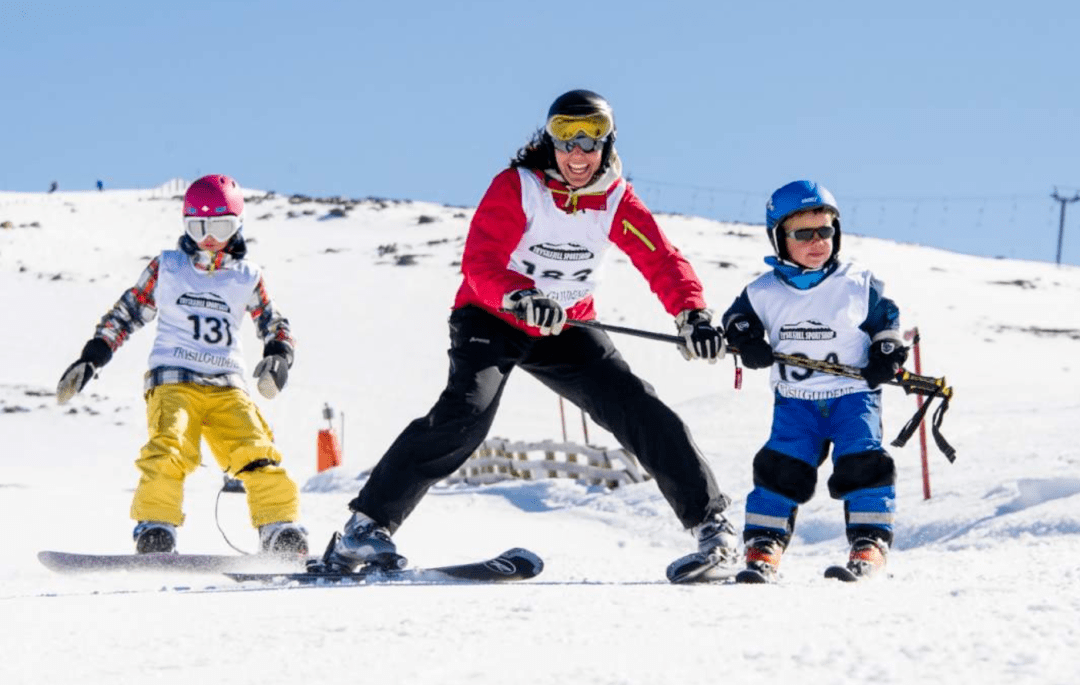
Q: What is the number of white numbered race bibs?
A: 3